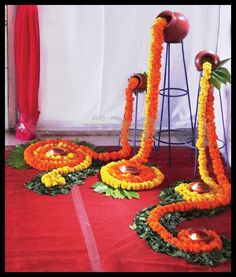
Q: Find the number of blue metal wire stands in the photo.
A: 3